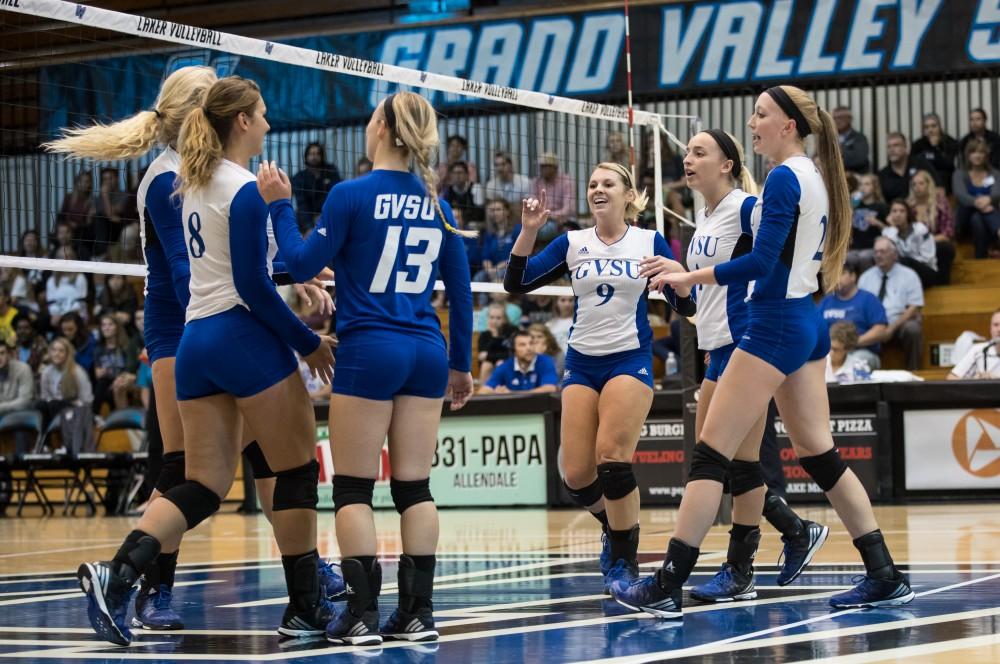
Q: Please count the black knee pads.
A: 11